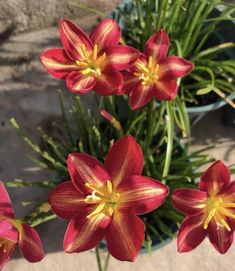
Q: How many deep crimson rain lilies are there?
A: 5